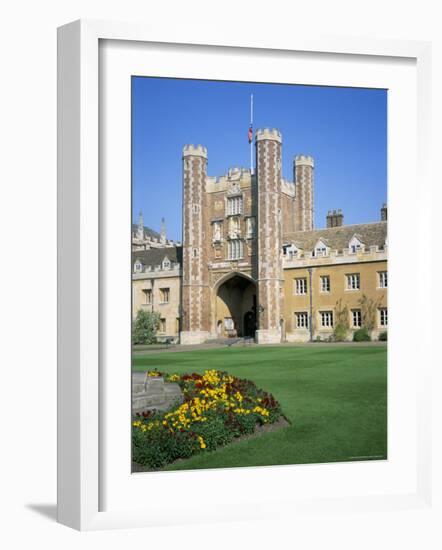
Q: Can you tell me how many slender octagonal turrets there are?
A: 3